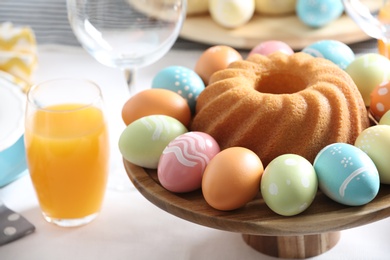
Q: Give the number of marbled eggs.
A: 0